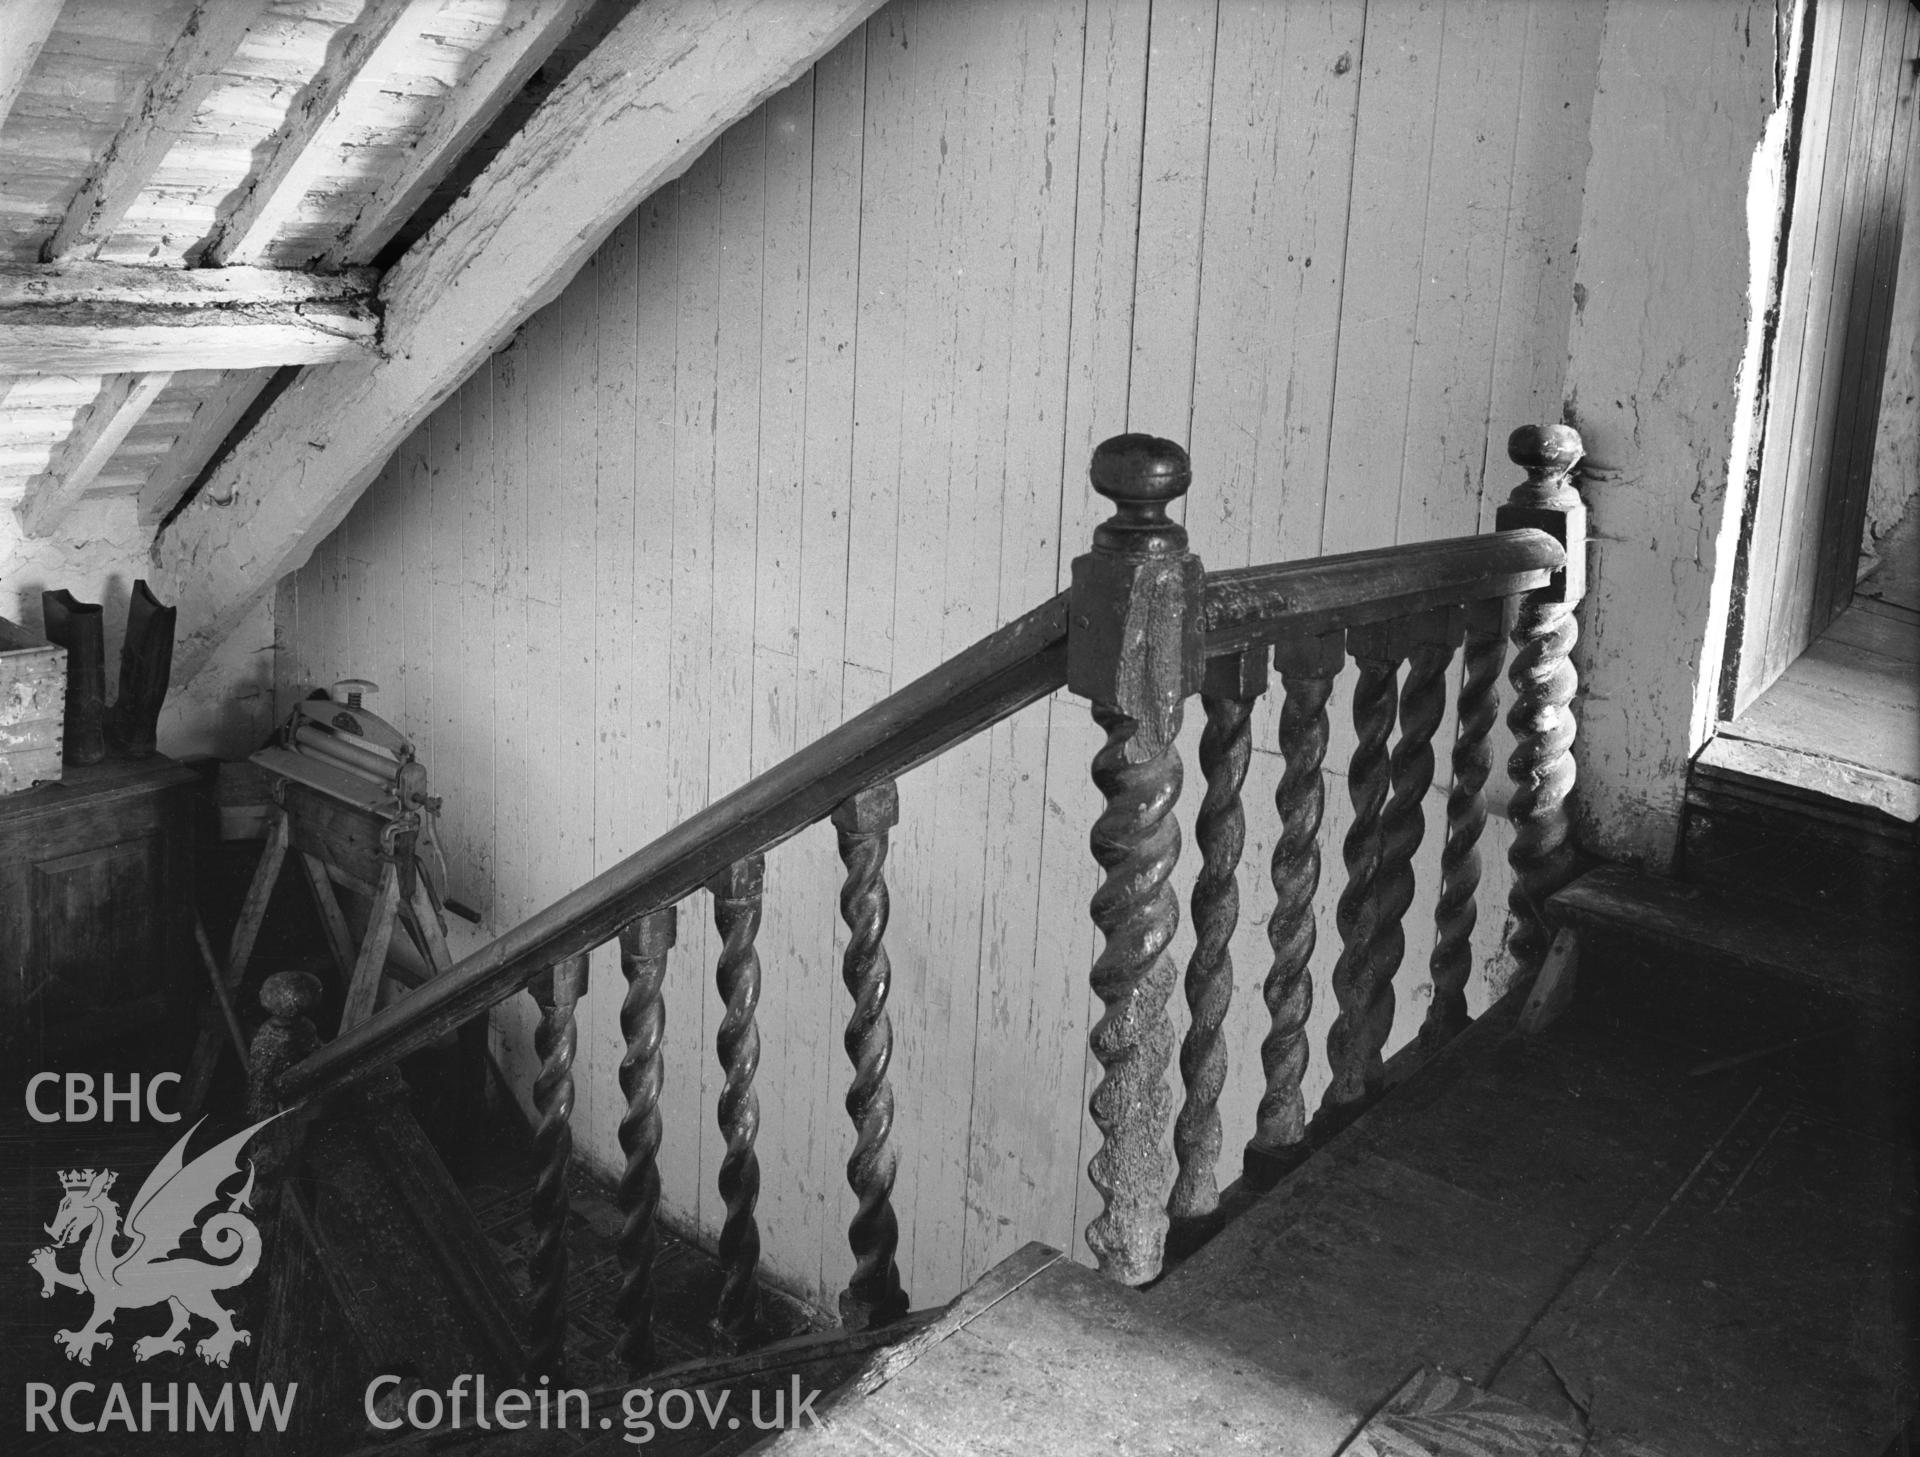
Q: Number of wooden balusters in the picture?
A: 9